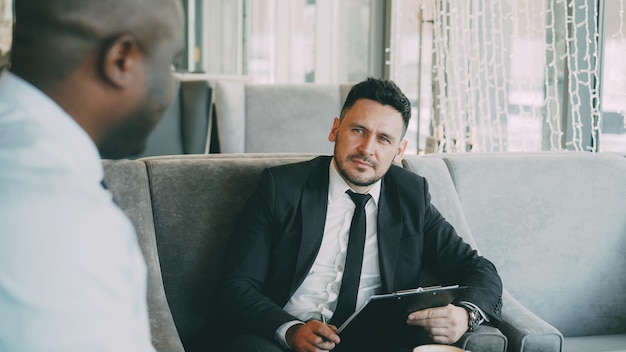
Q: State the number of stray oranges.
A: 0